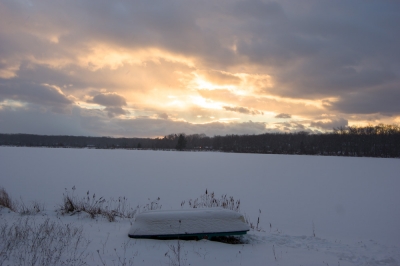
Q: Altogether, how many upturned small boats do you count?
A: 1